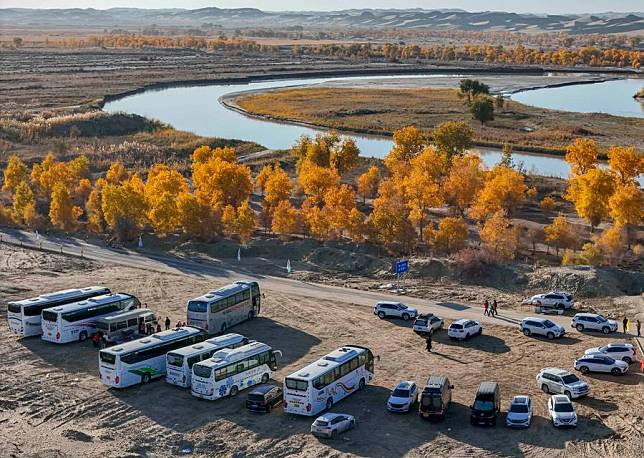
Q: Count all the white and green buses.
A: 1